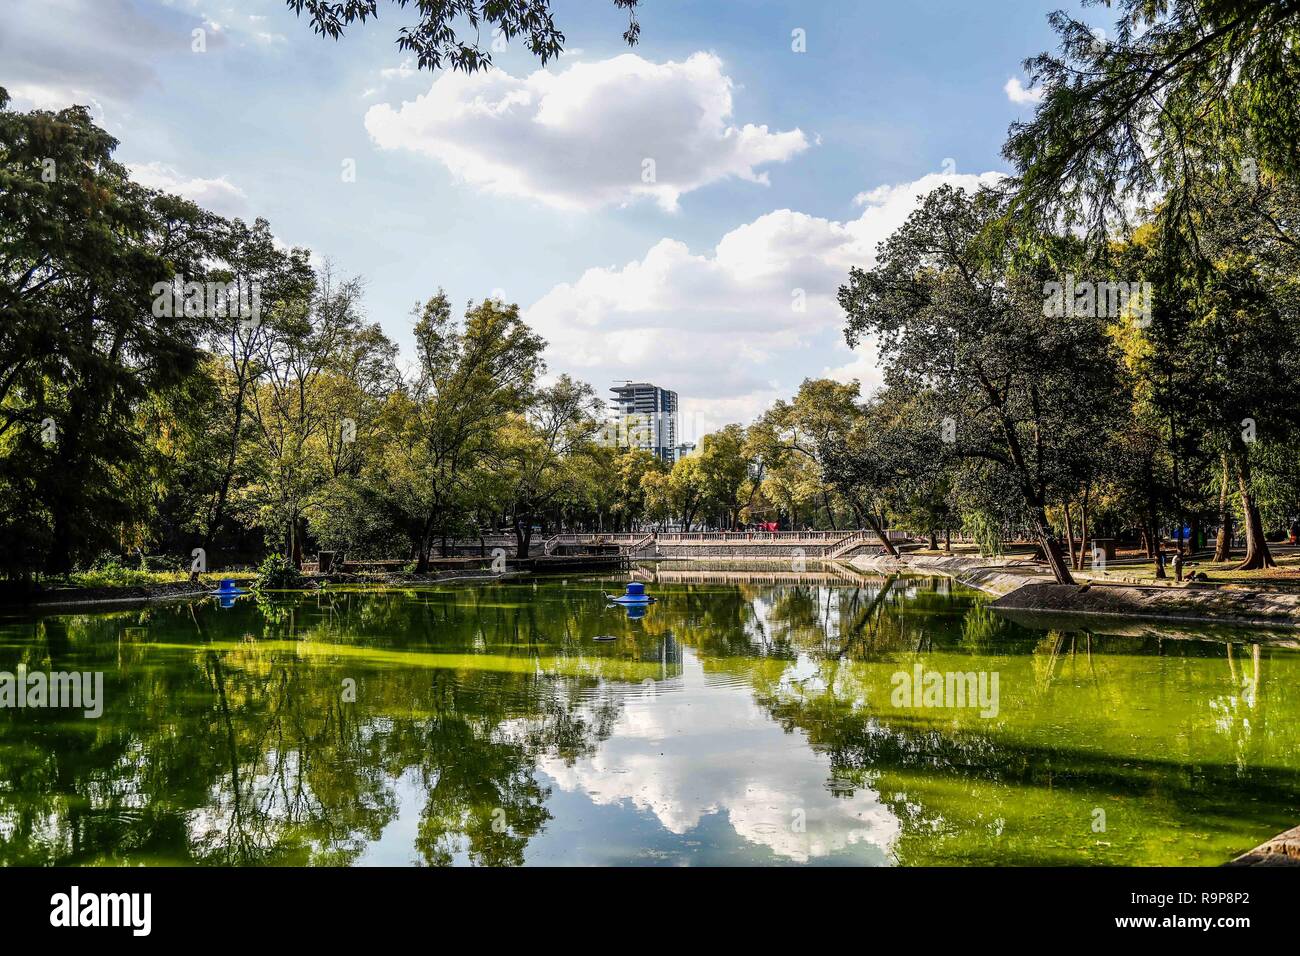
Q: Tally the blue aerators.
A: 2